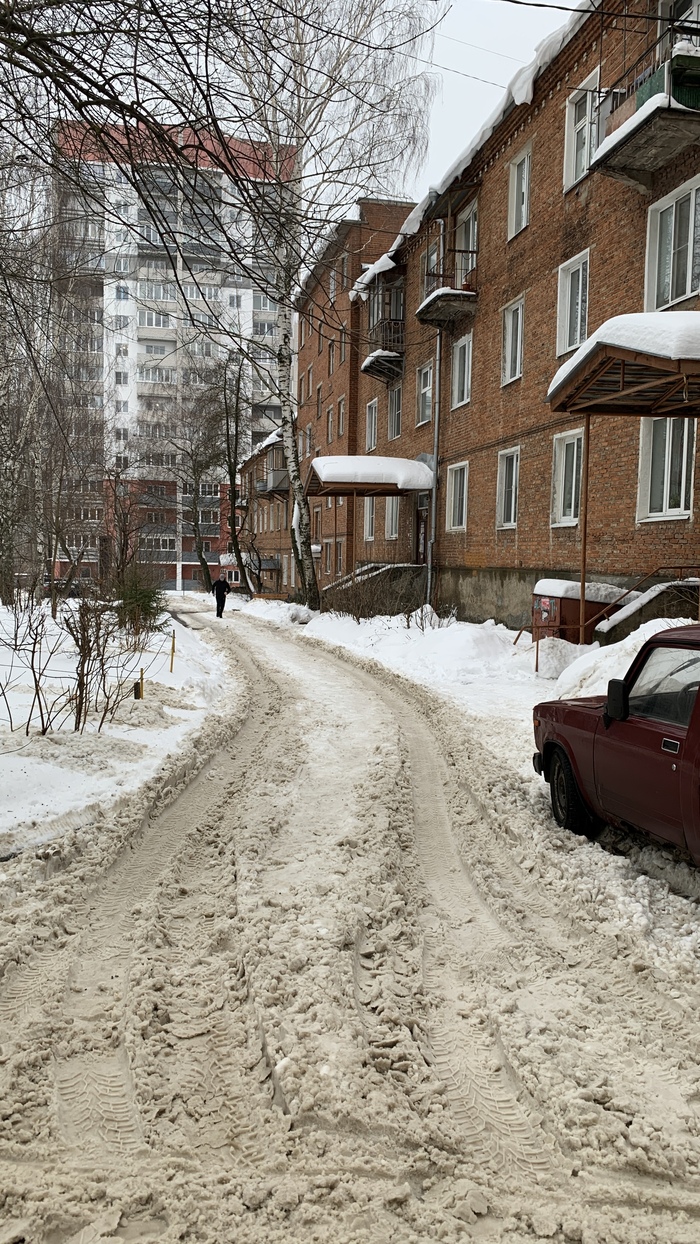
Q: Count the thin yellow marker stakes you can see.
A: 2